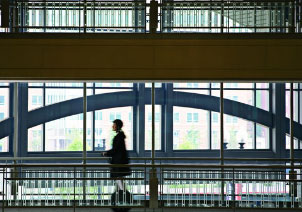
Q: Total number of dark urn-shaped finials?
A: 2